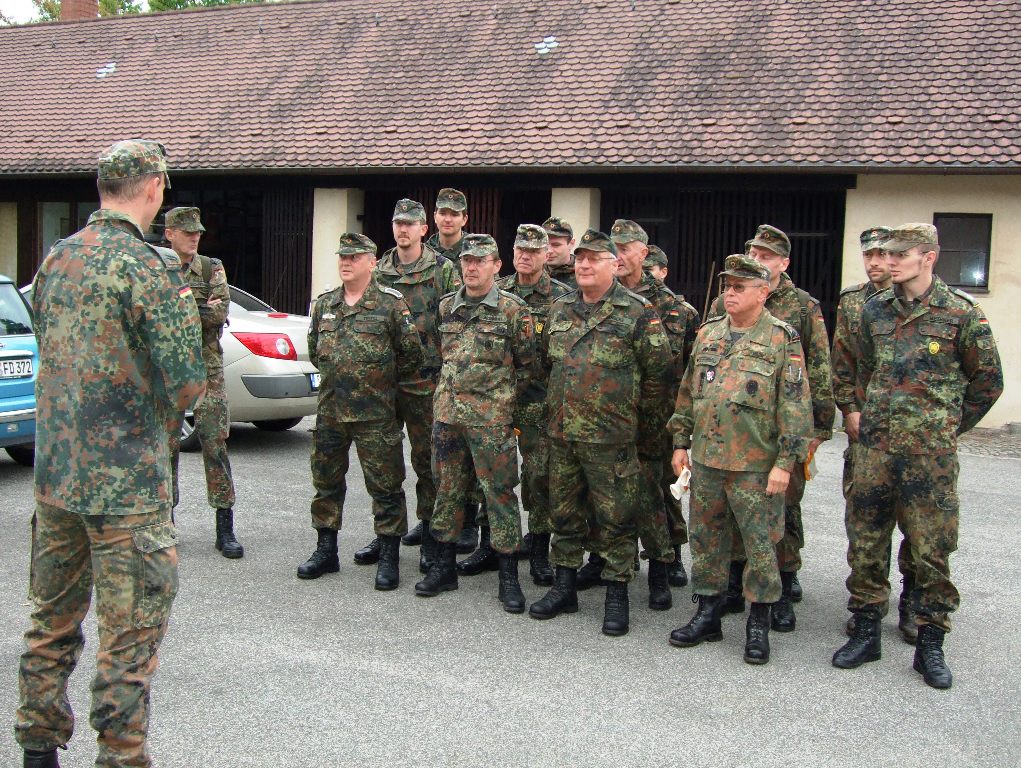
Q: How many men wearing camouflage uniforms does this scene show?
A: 15